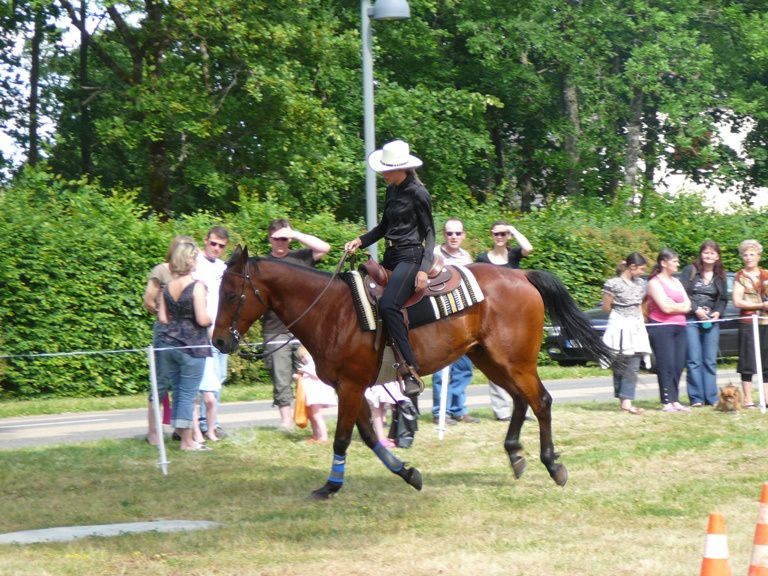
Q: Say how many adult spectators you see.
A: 10